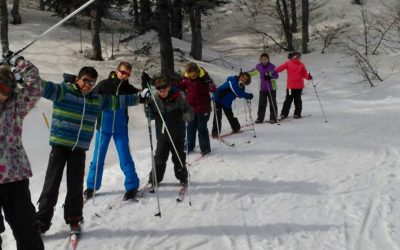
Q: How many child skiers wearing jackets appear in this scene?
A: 8